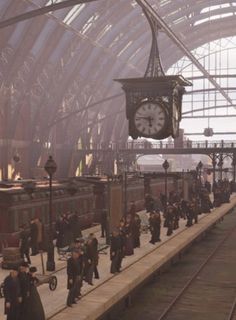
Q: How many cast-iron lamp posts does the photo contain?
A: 3